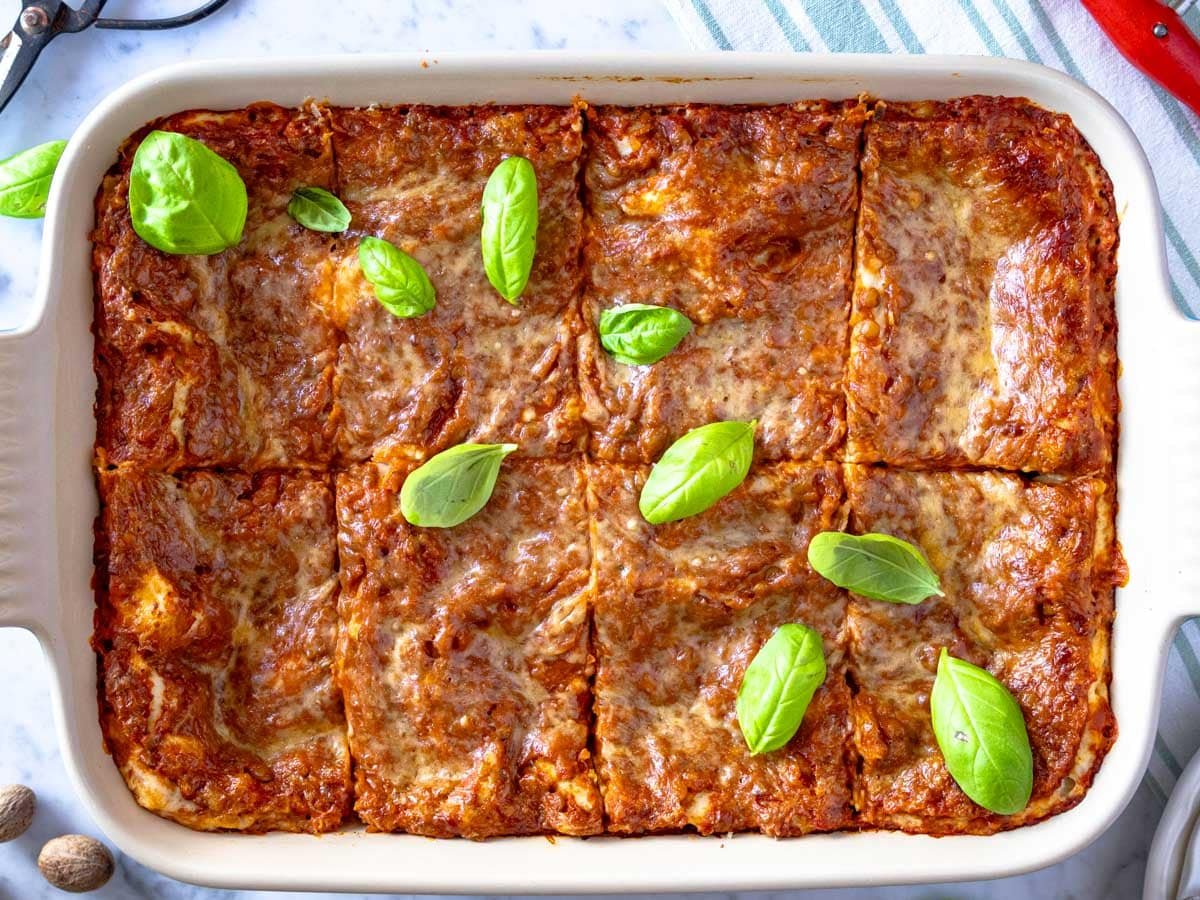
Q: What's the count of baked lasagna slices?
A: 8